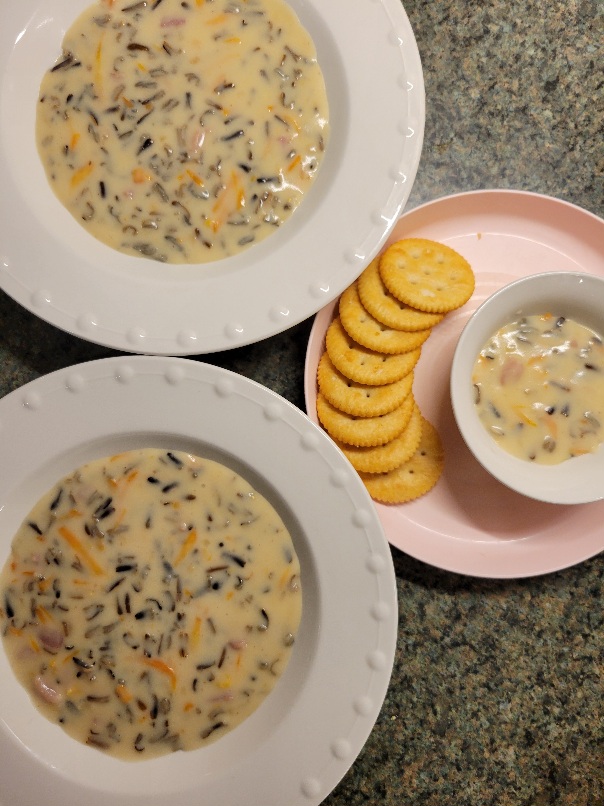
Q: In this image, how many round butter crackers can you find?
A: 8